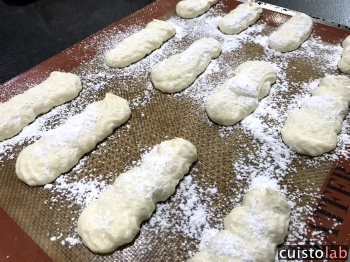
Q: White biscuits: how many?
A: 12